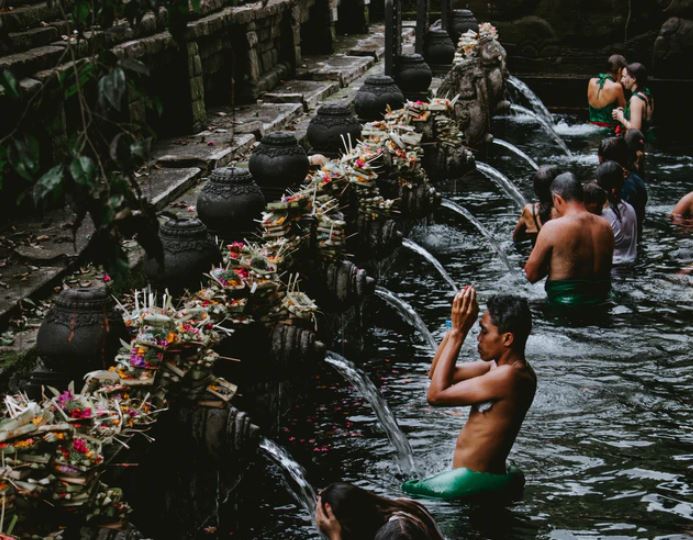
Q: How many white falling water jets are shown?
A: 9